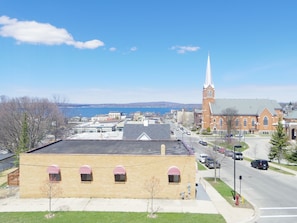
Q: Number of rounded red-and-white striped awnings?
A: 4